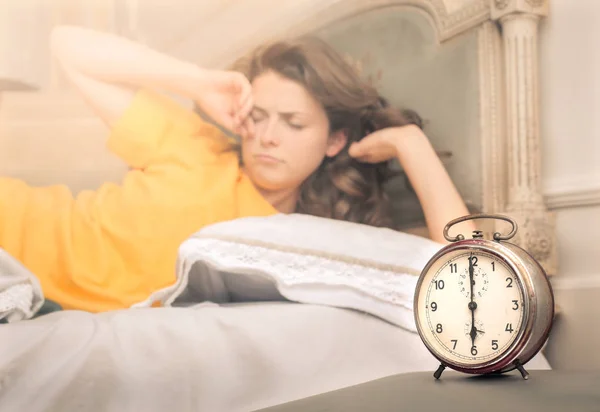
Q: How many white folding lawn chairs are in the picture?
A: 0